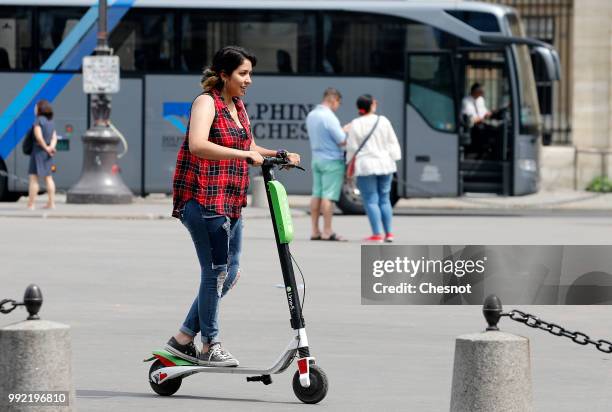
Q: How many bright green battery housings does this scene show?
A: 1